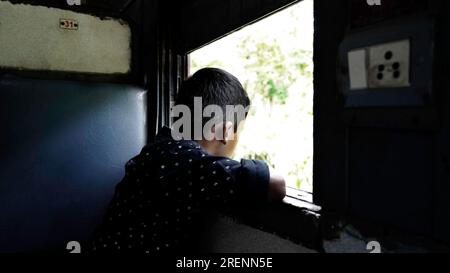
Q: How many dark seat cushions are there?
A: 1